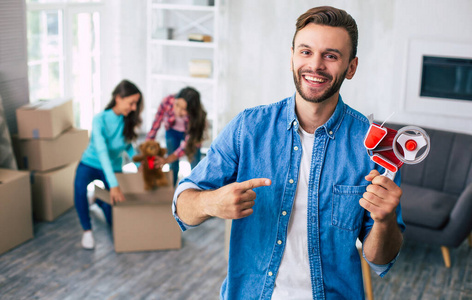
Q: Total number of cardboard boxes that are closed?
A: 4